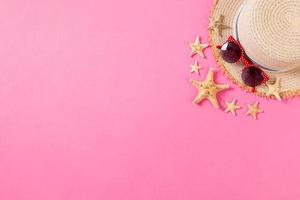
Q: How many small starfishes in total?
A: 6